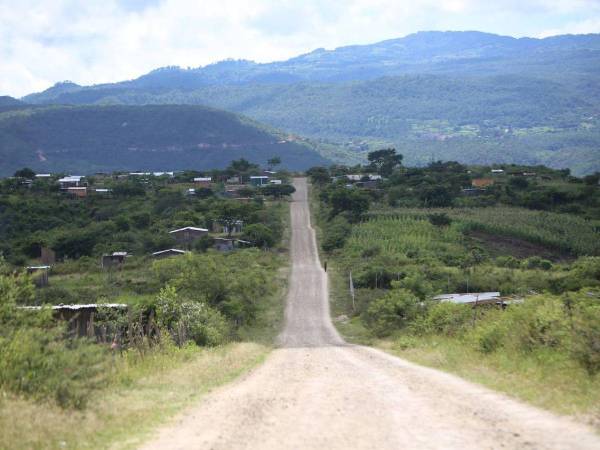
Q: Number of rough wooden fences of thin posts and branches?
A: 1